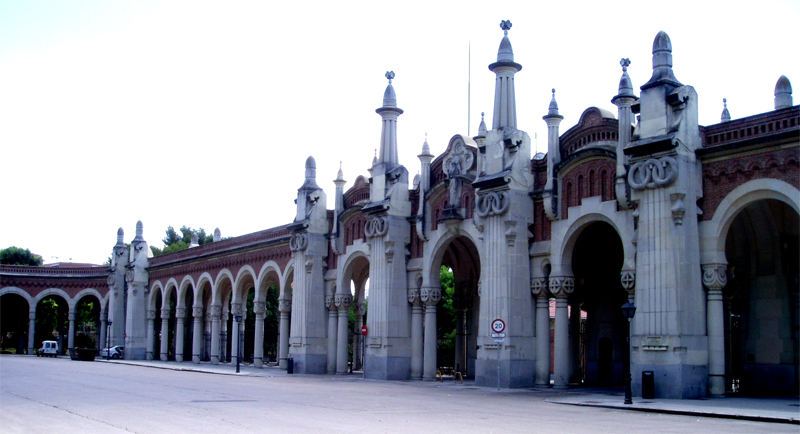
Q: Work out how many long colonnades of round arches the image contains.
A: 2